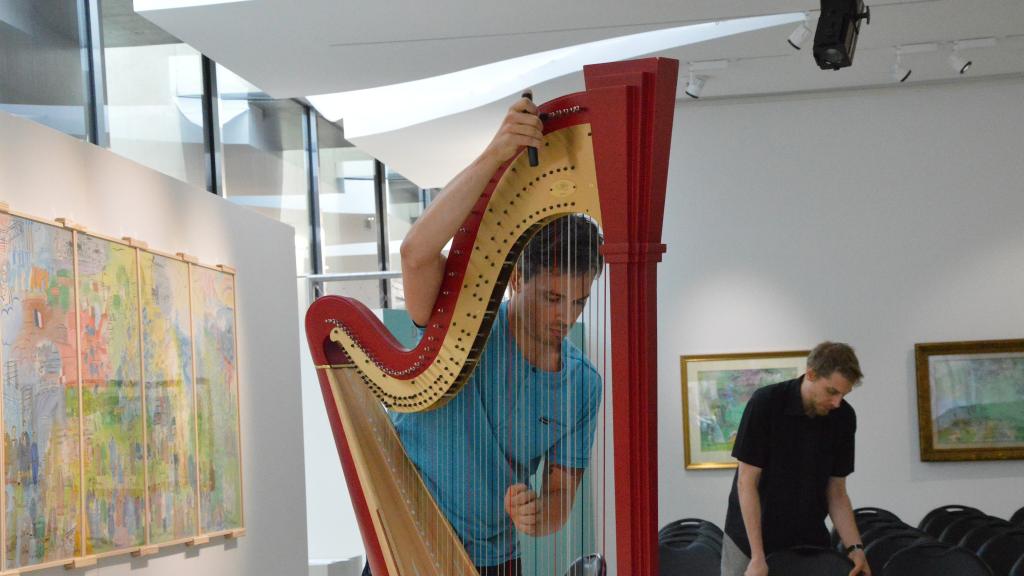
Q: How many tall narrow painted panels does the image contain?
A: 4